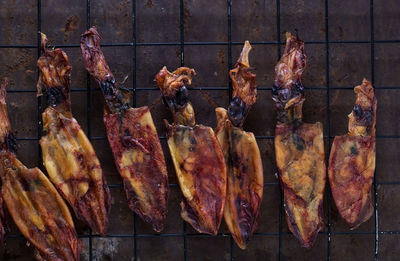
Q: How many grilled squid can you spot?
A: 7